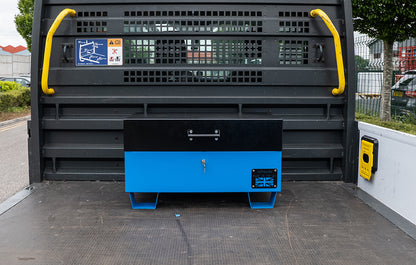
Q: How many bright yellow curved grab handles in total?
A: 2